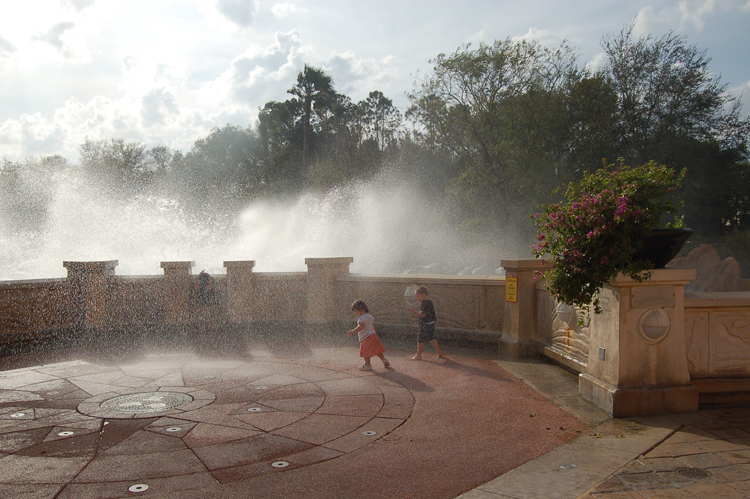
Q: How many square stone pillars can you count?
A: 6